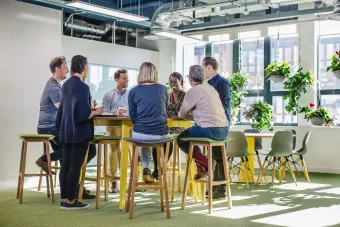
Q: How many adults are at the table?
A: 7